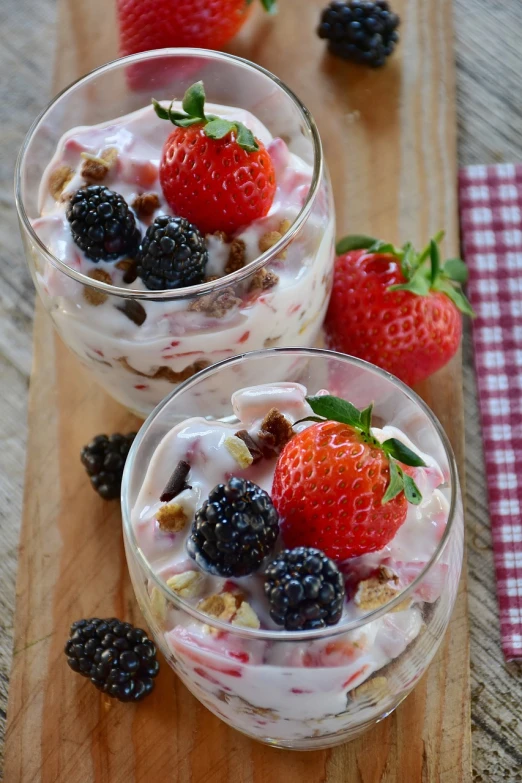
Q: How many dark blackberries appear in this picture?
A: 7